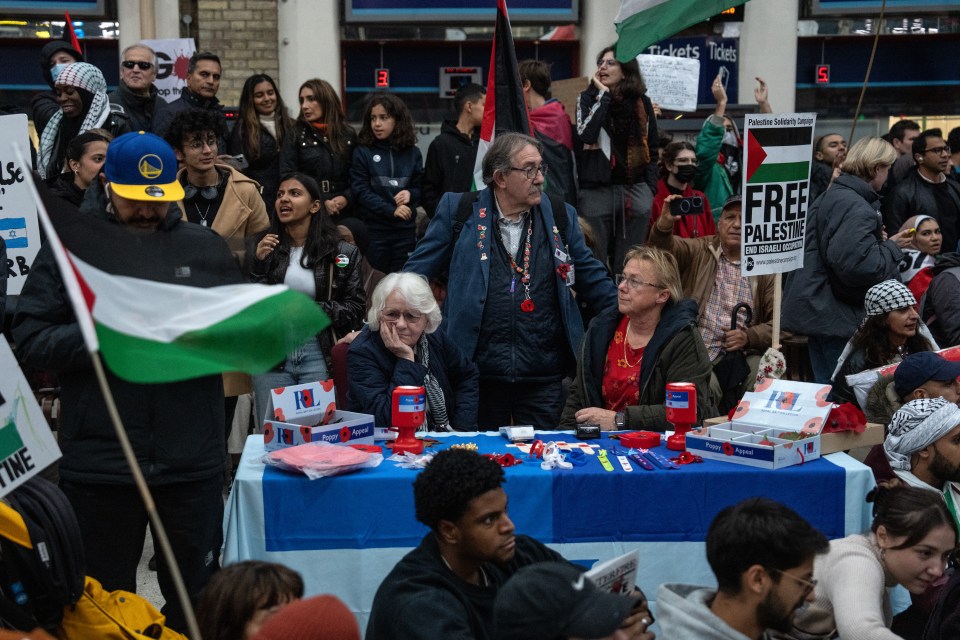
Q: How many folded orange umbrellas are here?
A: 0